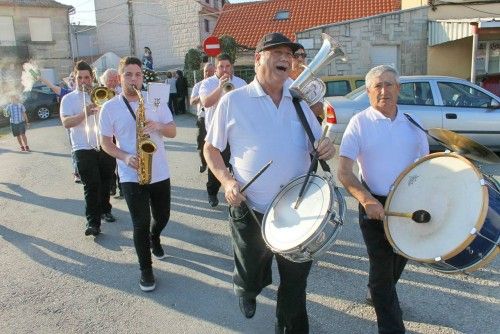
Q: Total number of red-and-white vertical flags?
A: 0